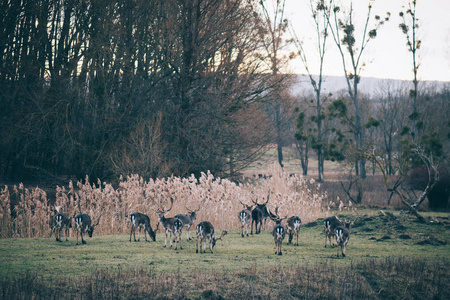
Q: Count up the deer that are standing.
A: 12